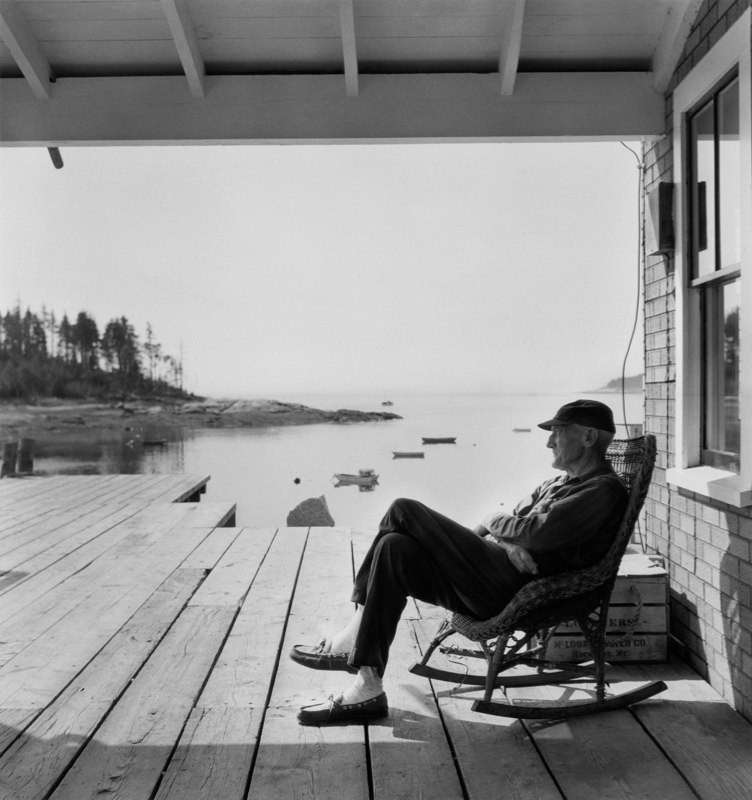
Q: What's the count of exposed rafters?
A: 5